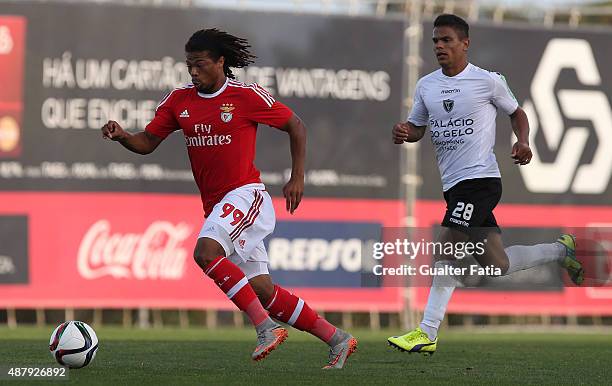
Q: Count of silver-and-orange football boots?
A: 2